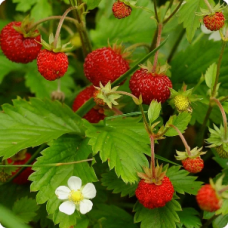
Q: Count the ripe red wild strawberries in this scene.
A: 11